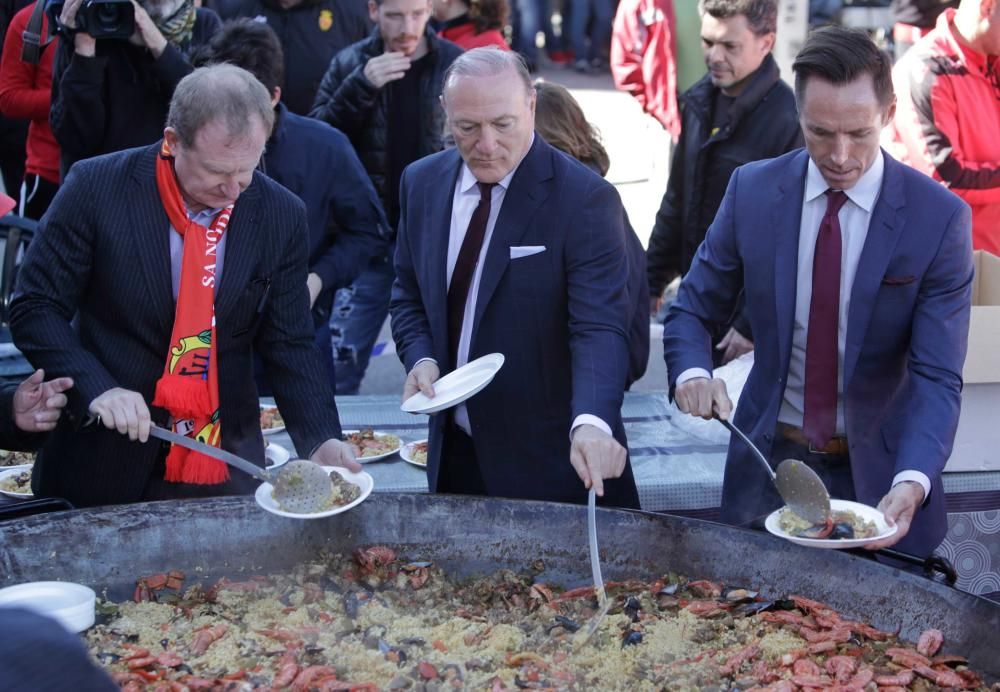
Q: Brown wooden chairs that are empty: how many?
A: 0